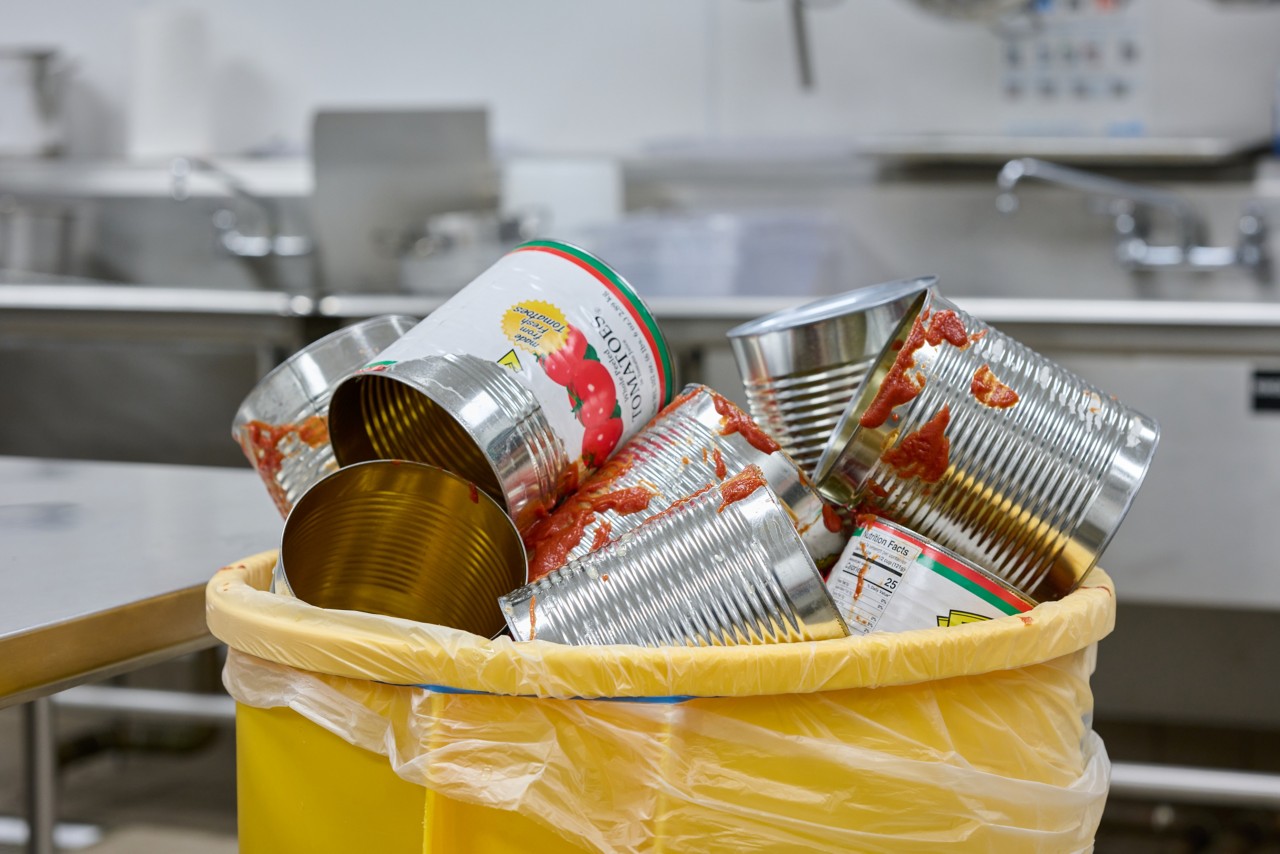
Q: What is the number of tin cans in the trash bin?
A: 8